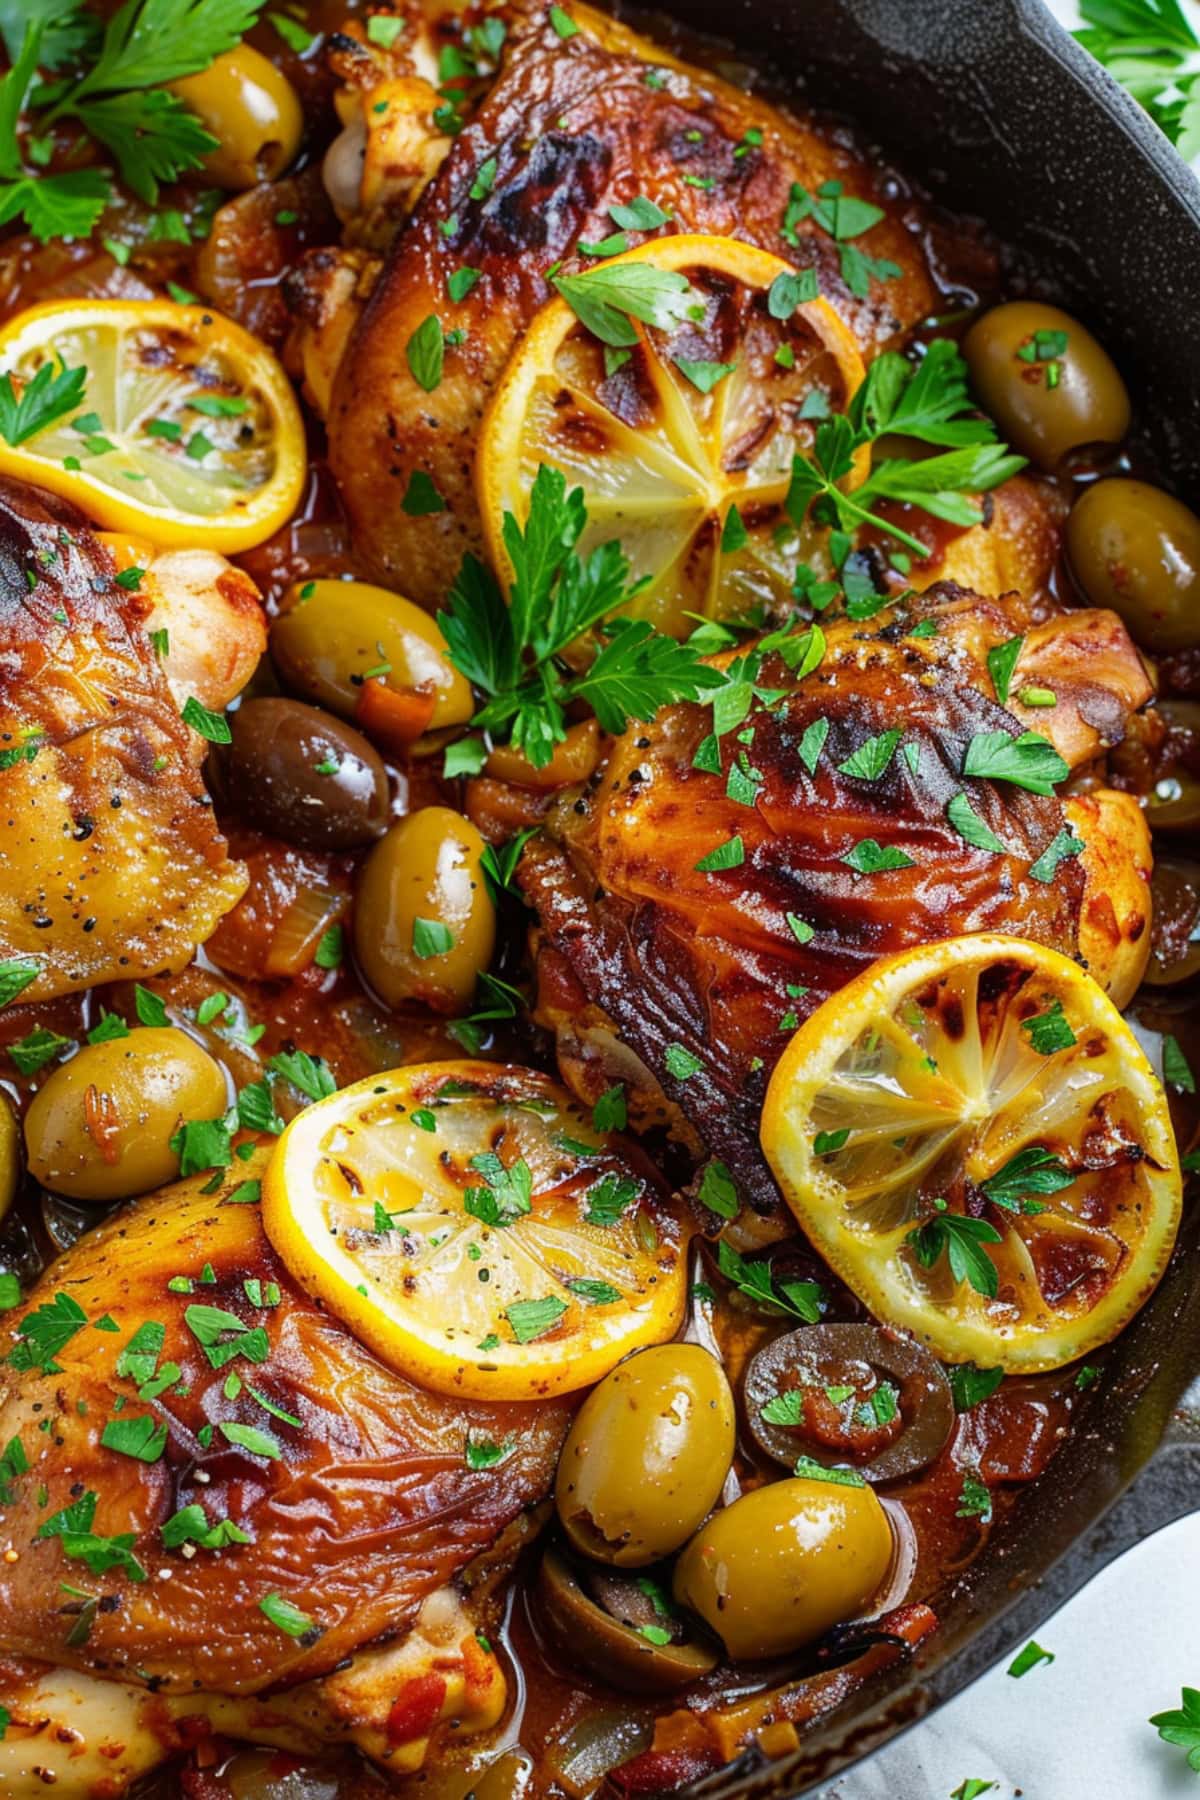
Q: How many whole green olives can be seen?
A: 8